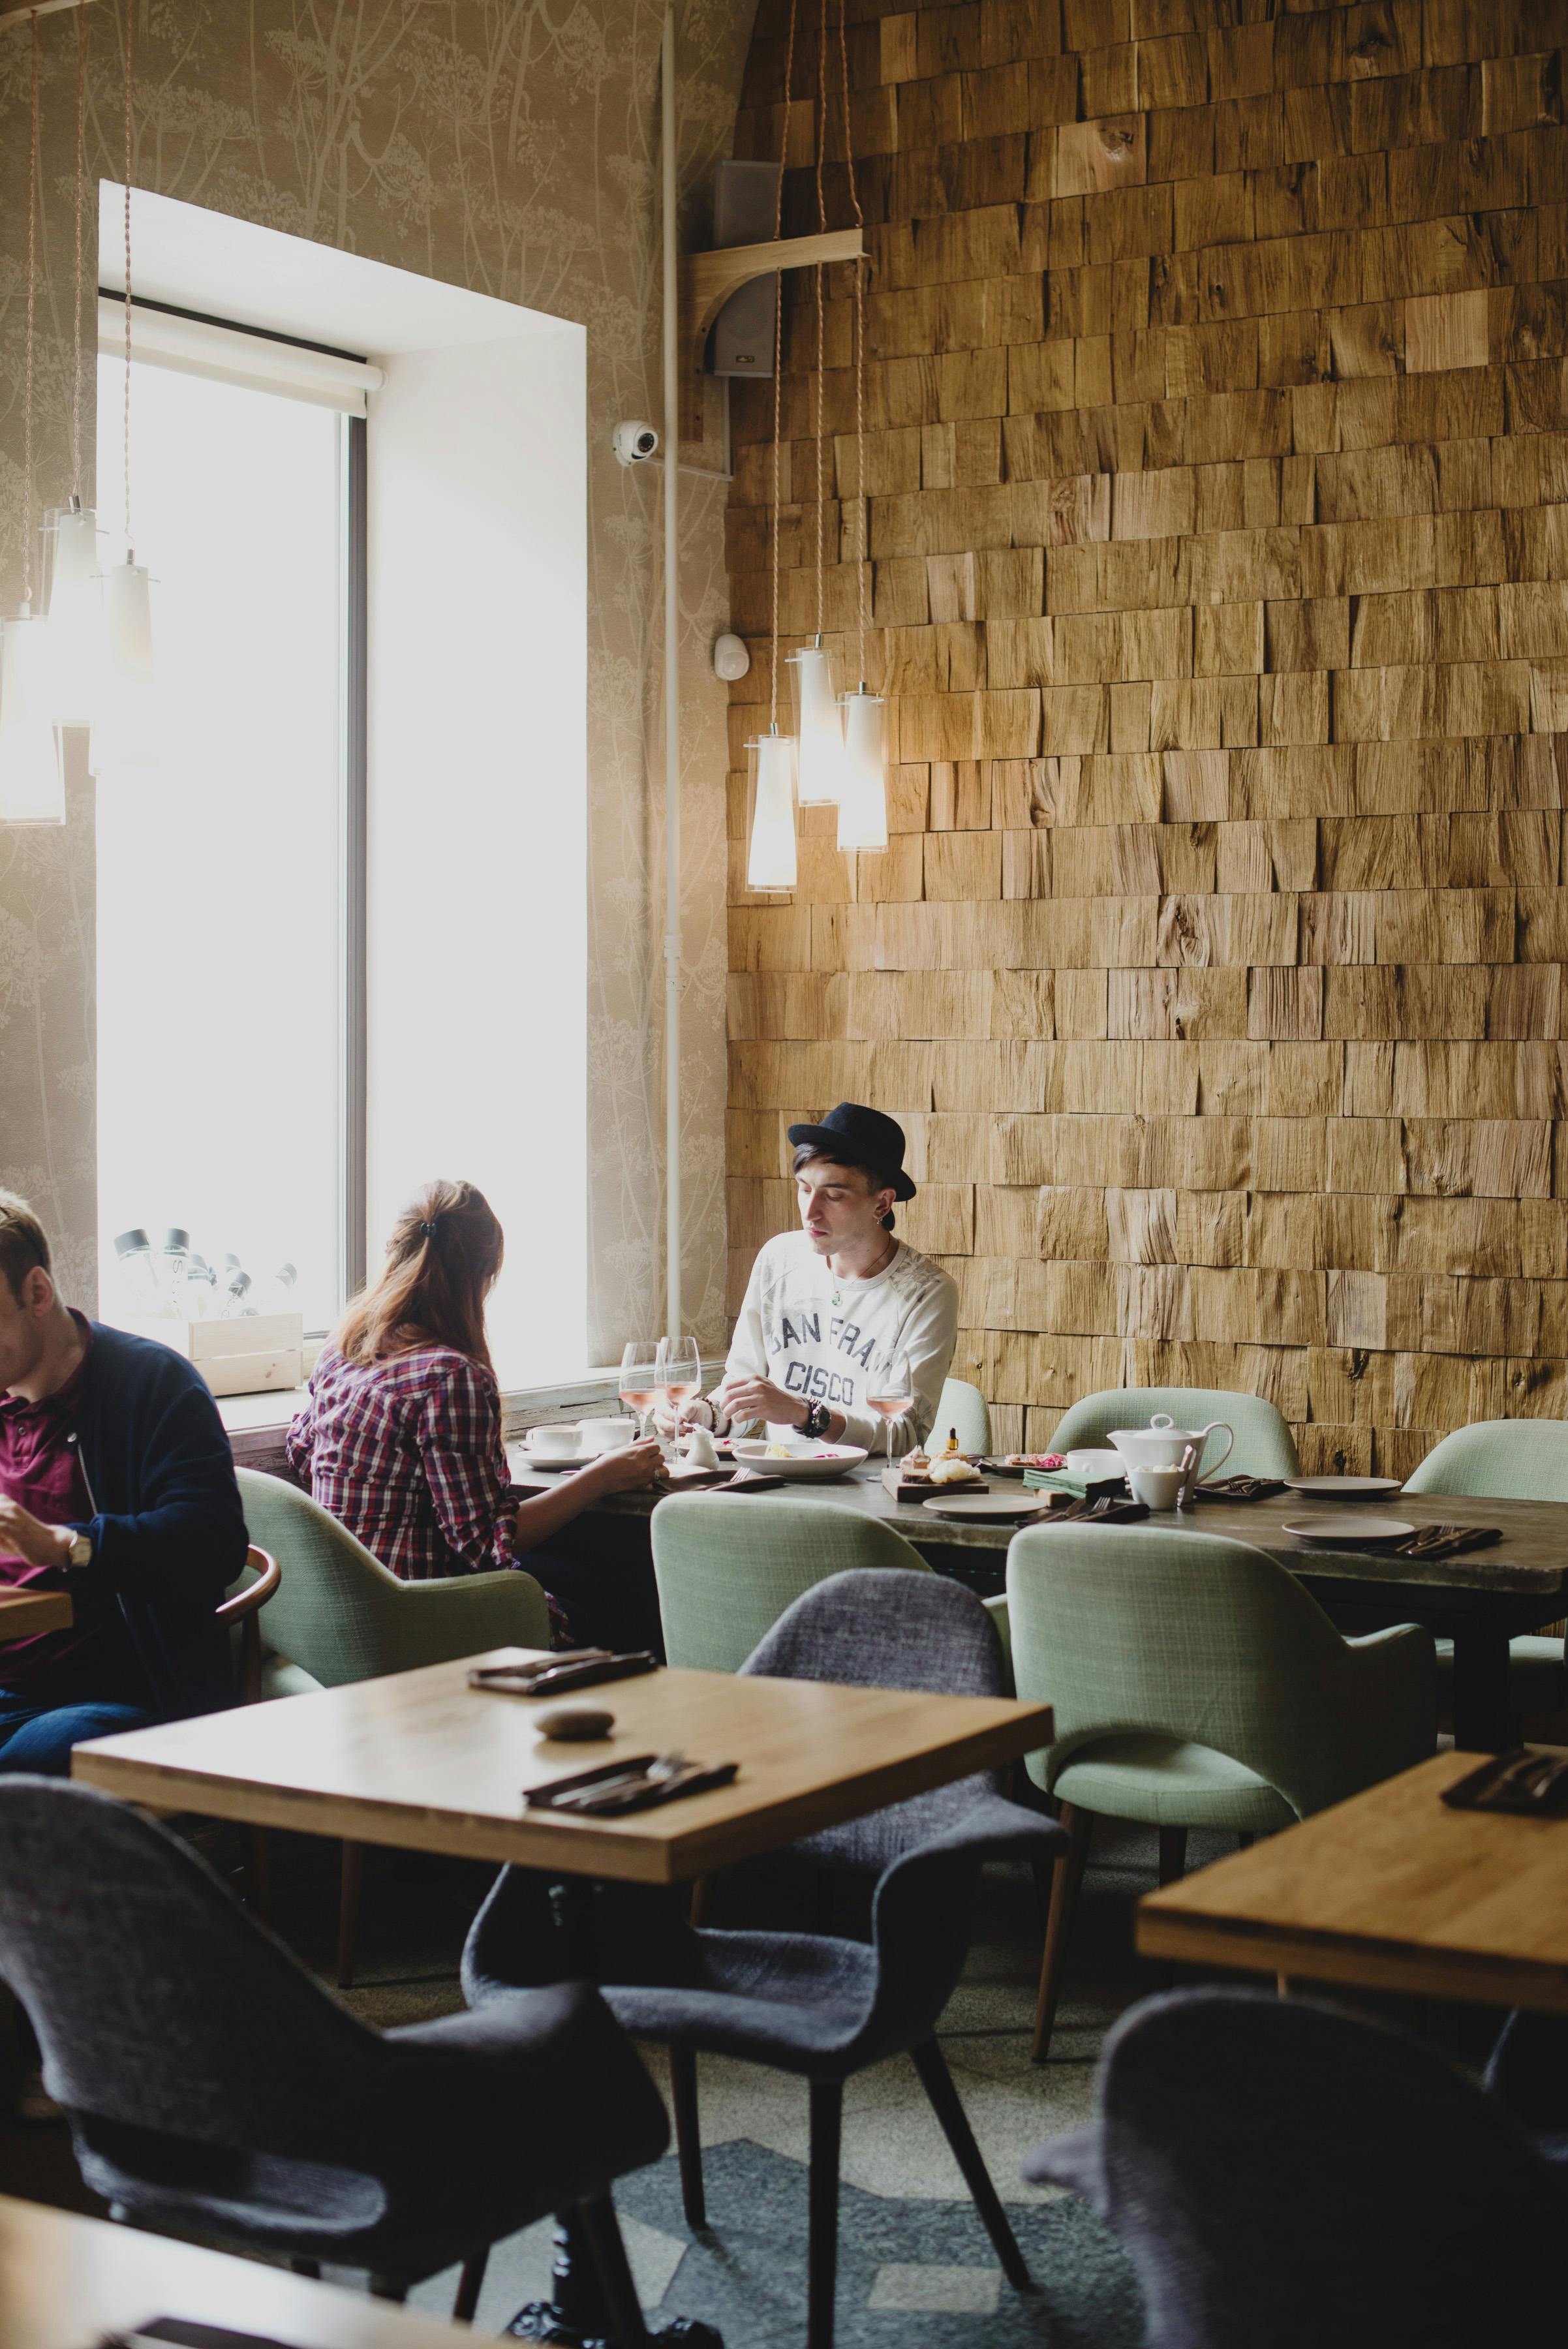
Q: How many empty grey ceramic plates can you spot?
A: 3